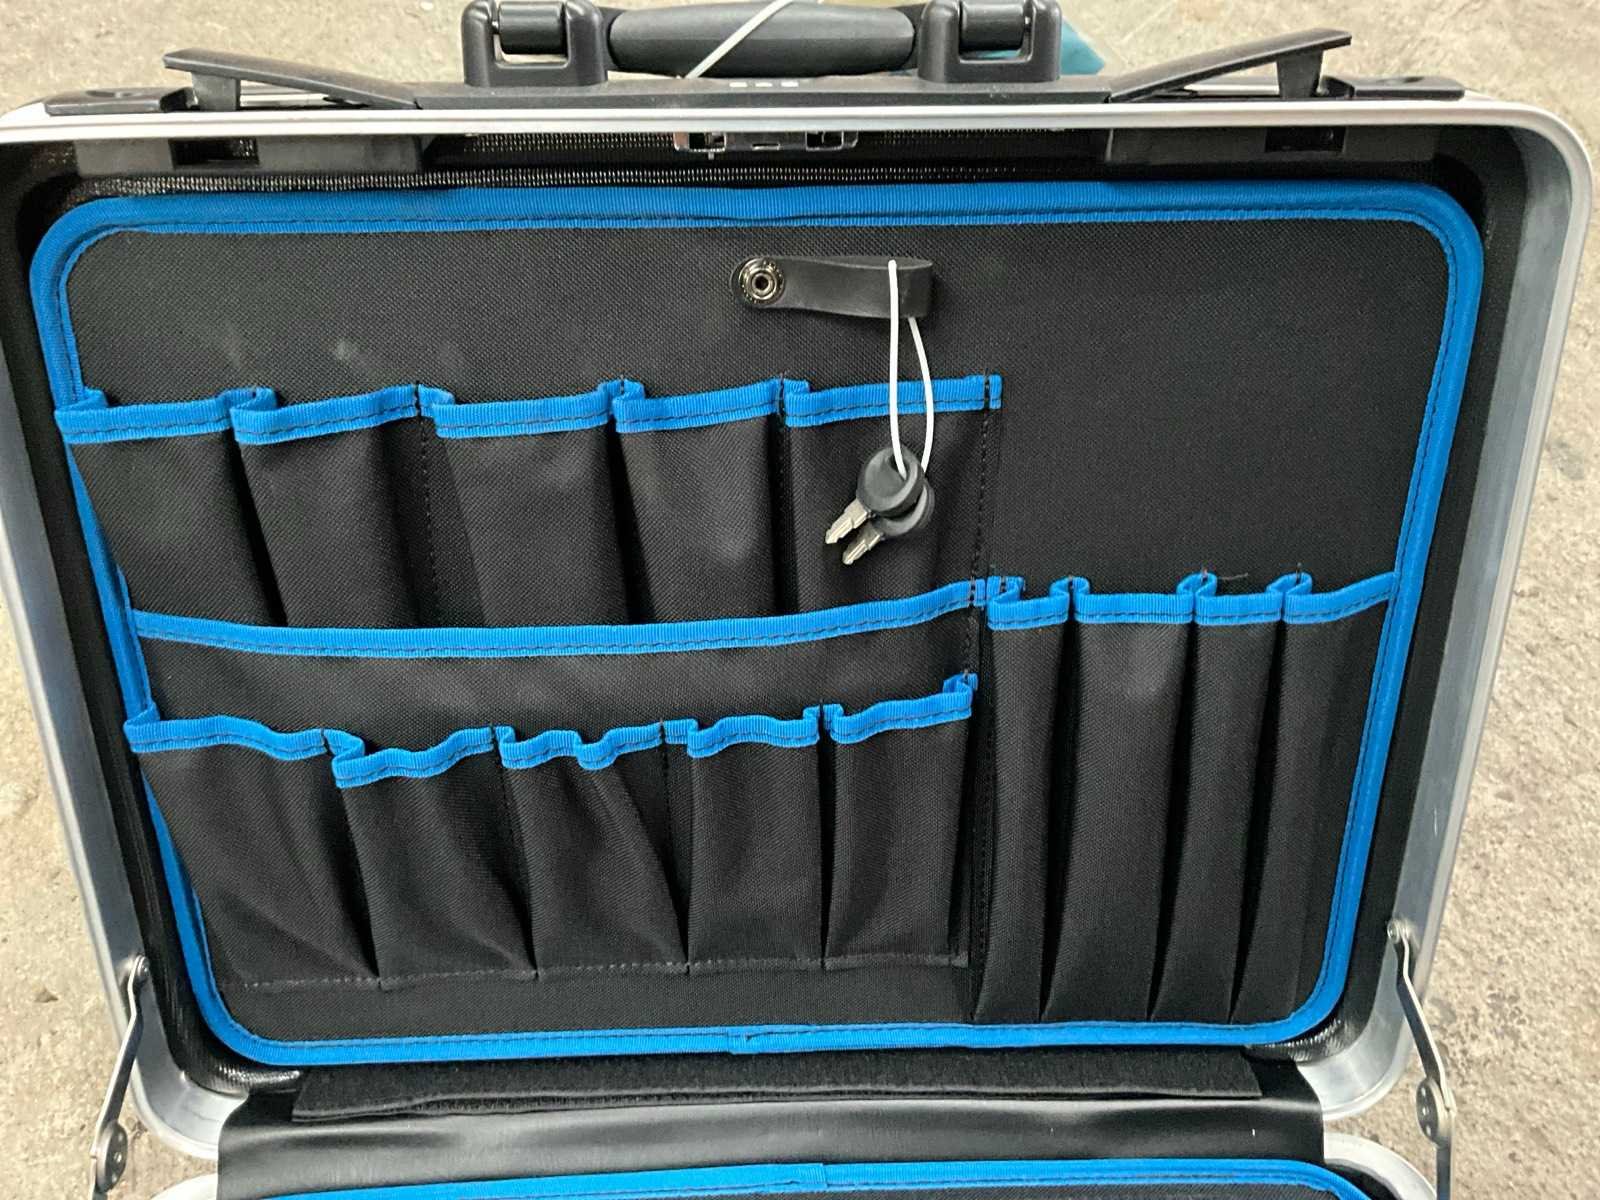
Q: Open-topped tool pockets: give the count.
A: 14